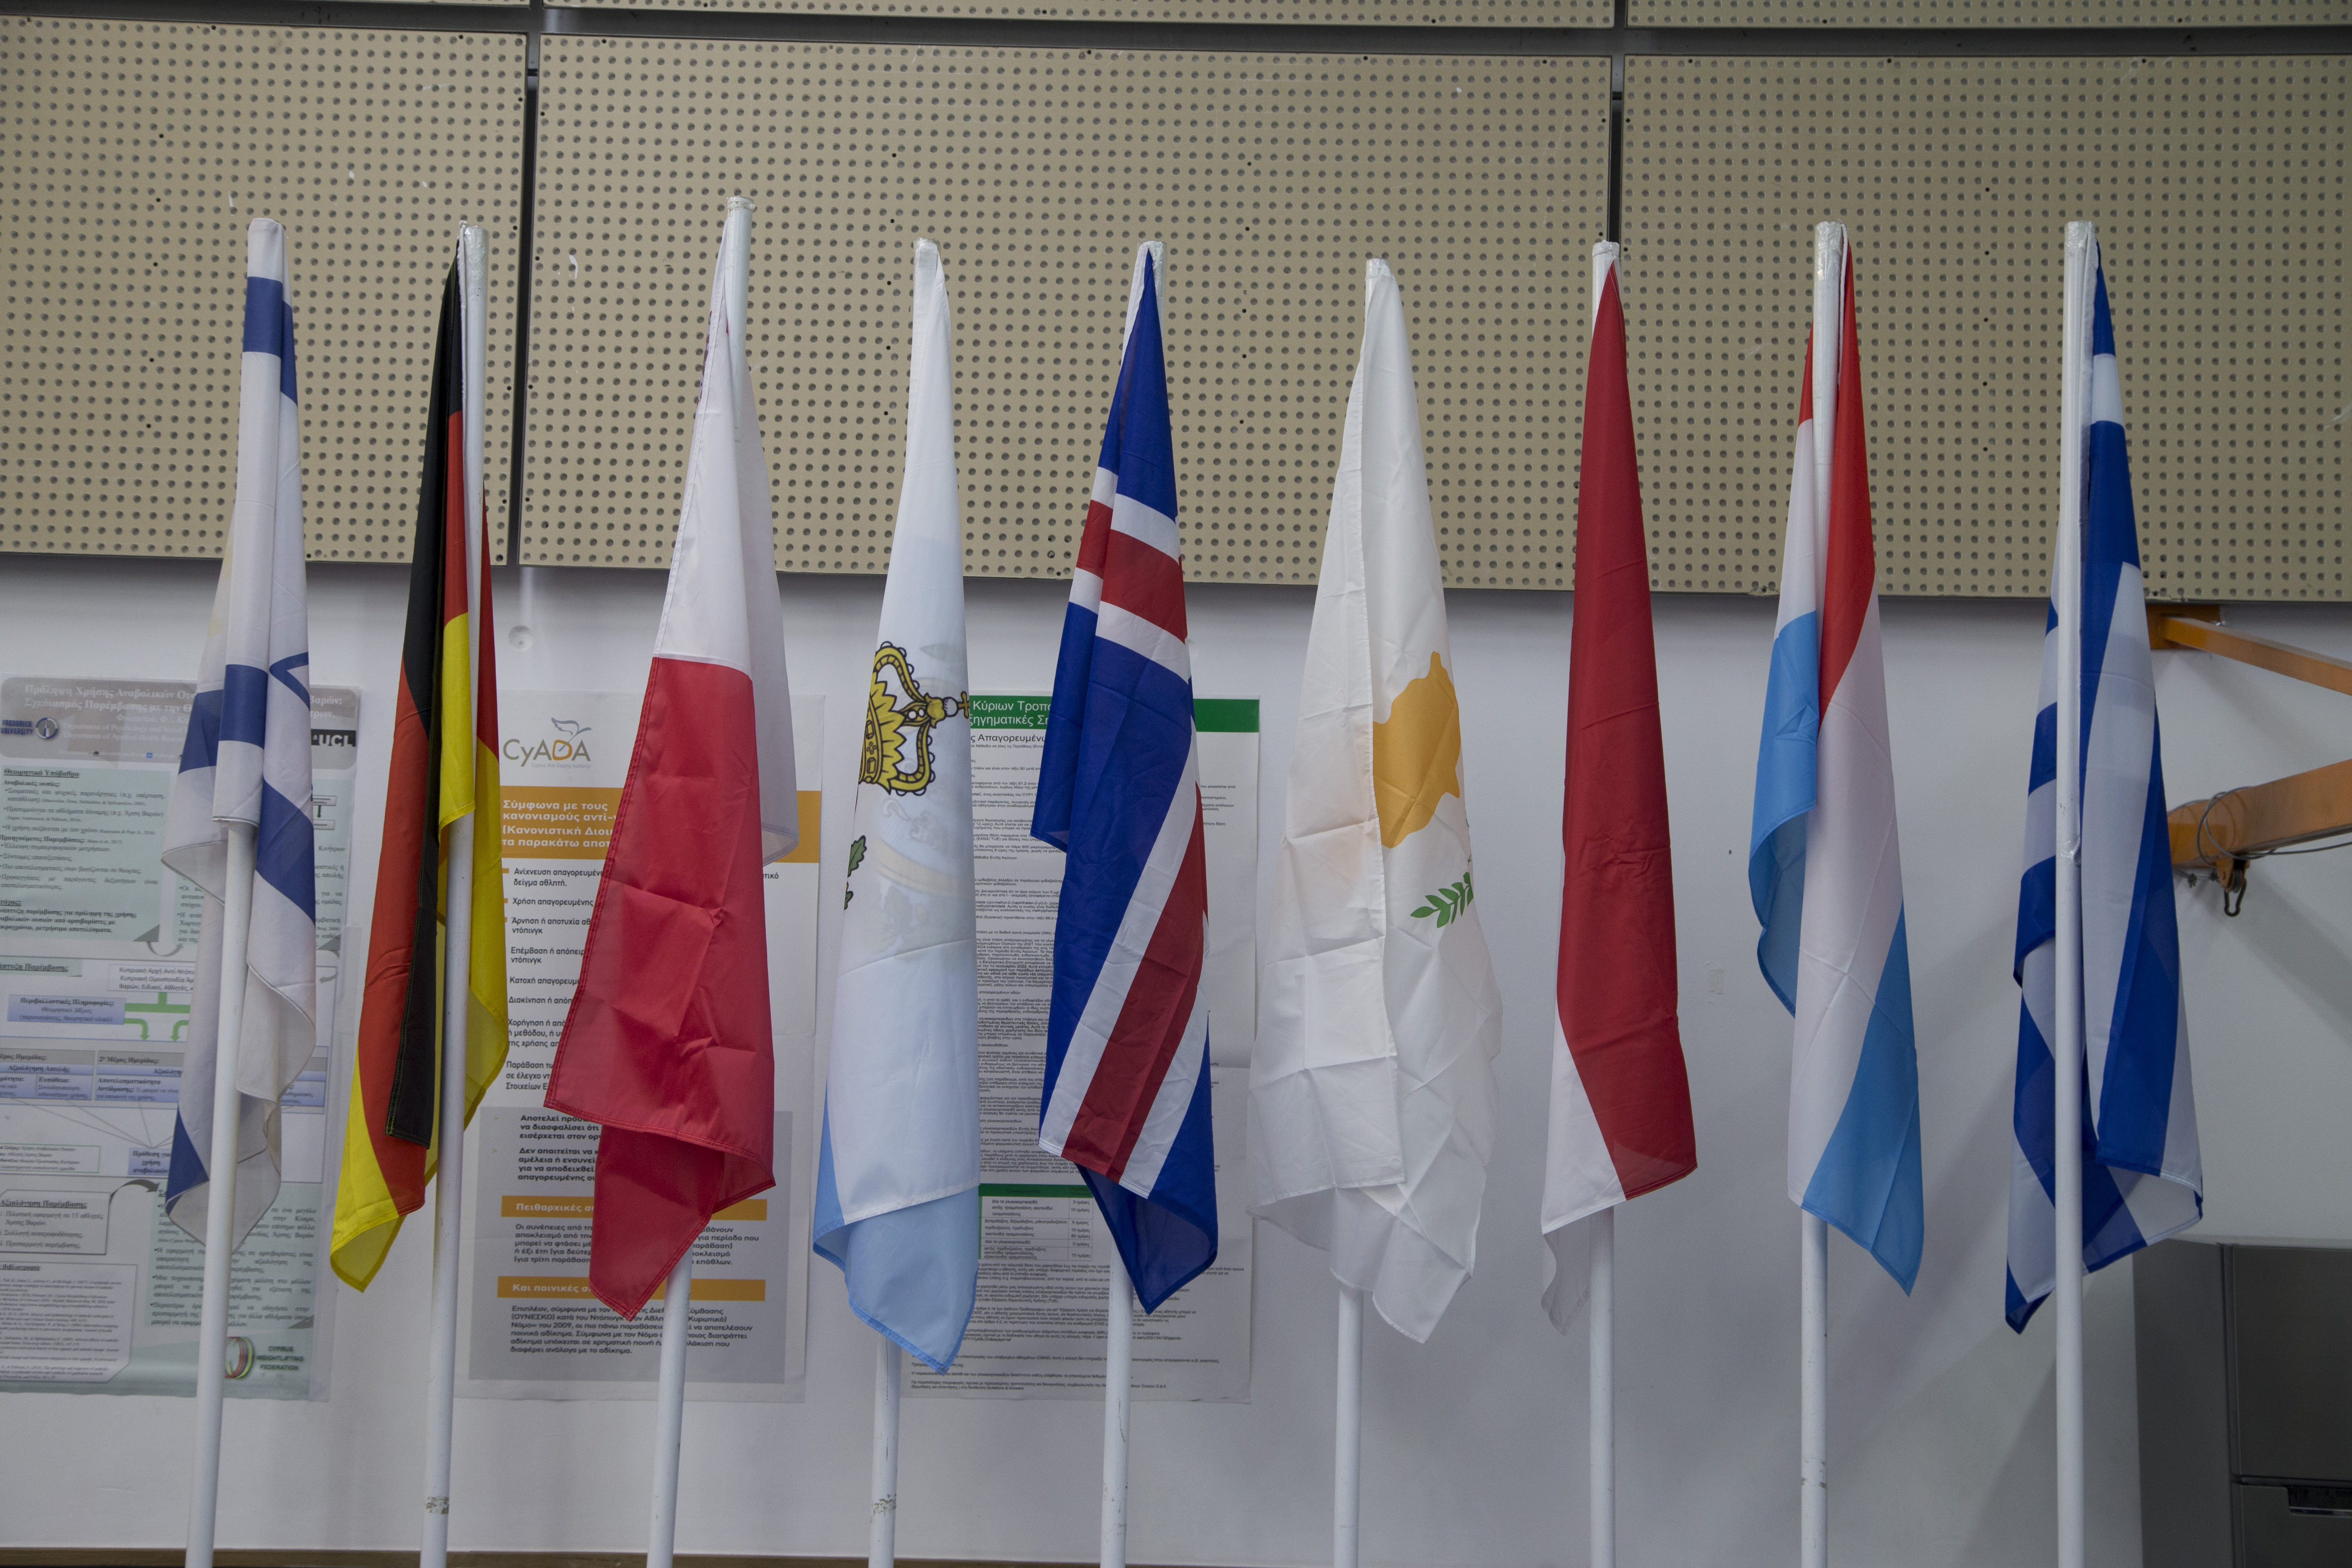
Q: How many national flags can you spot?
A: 9